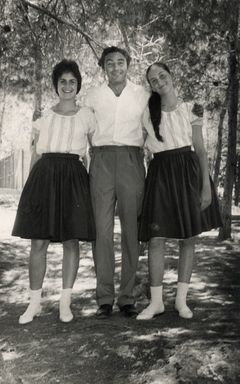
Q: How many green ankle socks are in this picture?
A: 0